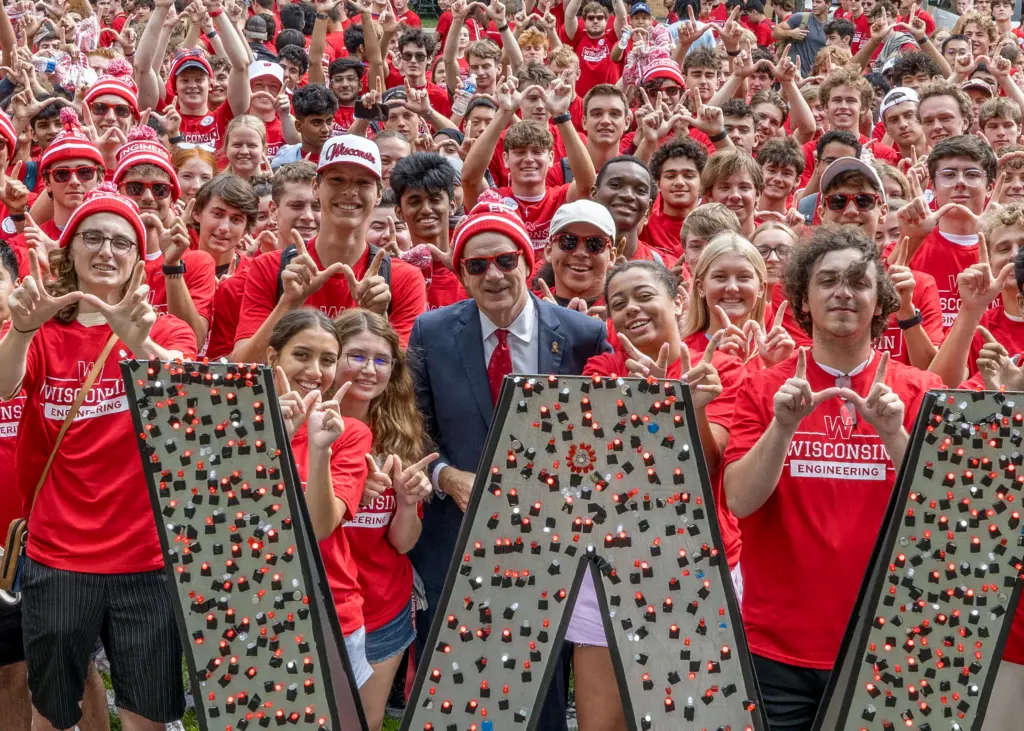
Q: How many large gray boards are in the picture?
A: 3